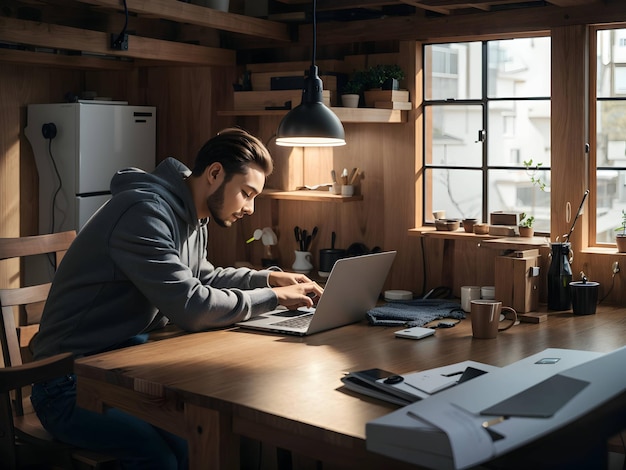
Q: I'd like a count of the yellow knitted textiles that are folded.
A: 0